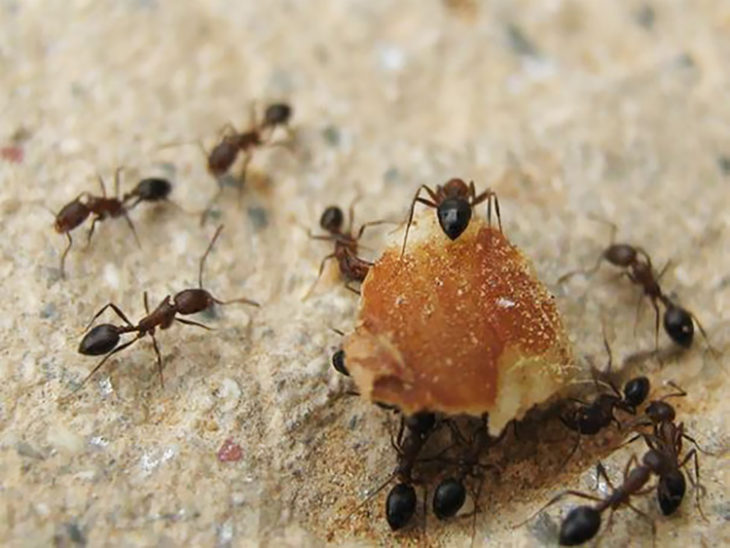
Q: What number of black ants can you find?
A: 12